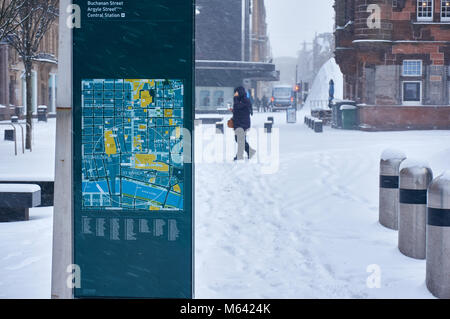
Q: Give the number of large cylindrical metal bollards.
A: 3